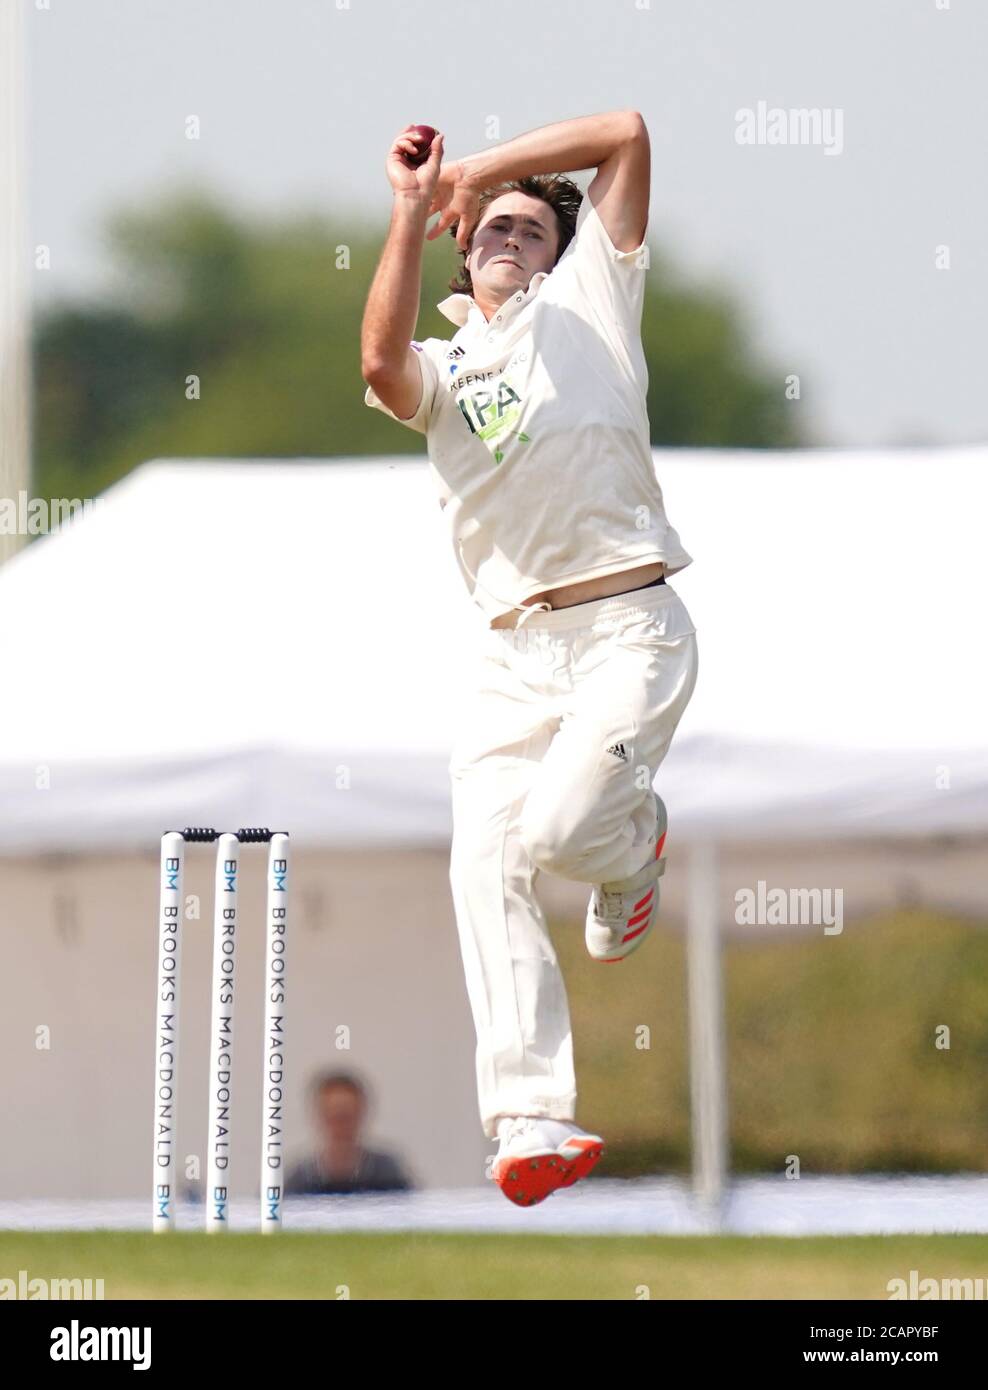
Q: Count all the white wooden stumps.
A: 3